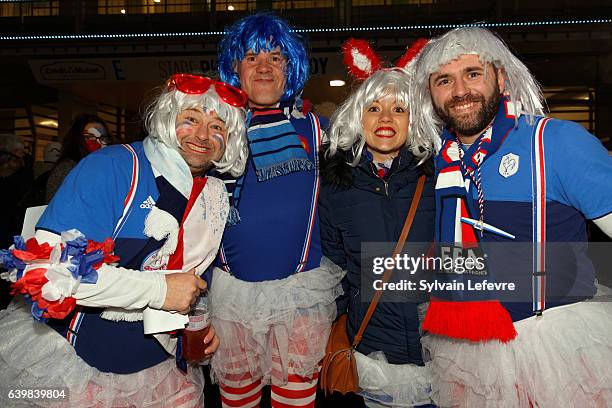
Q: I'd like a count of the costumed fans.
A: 4